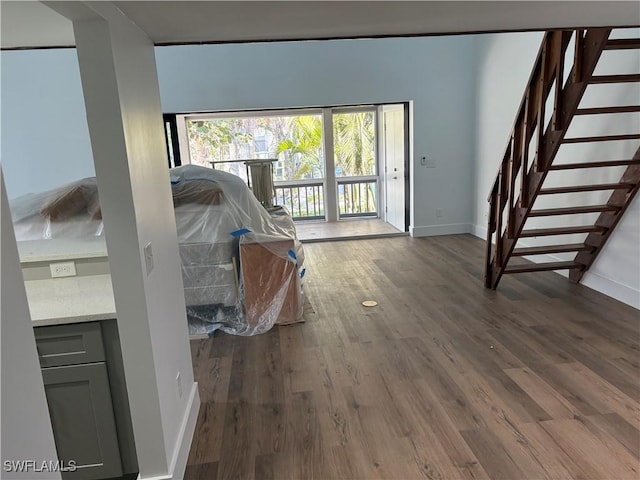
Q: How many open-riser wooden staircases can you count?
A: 1